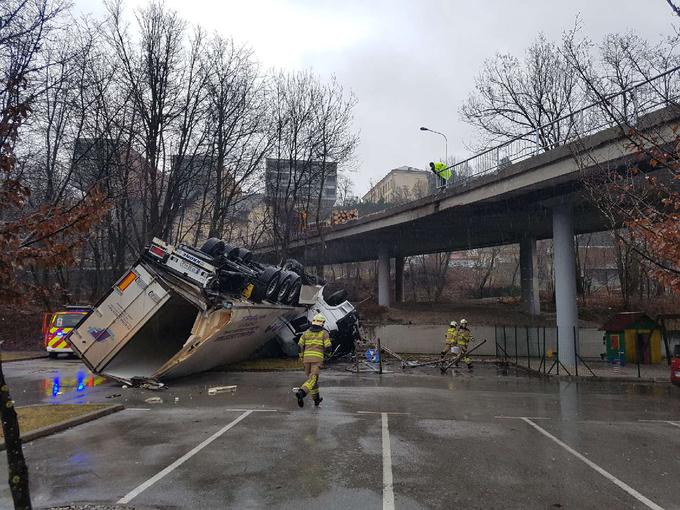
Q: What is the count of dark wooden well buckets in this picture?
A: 0